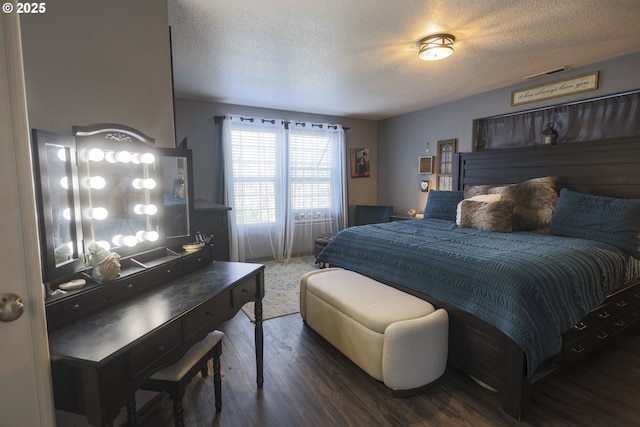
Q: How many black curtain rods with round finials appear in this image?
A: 1